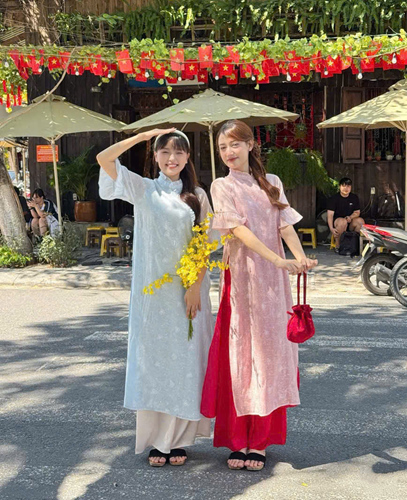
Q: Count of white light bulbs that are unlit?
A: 12